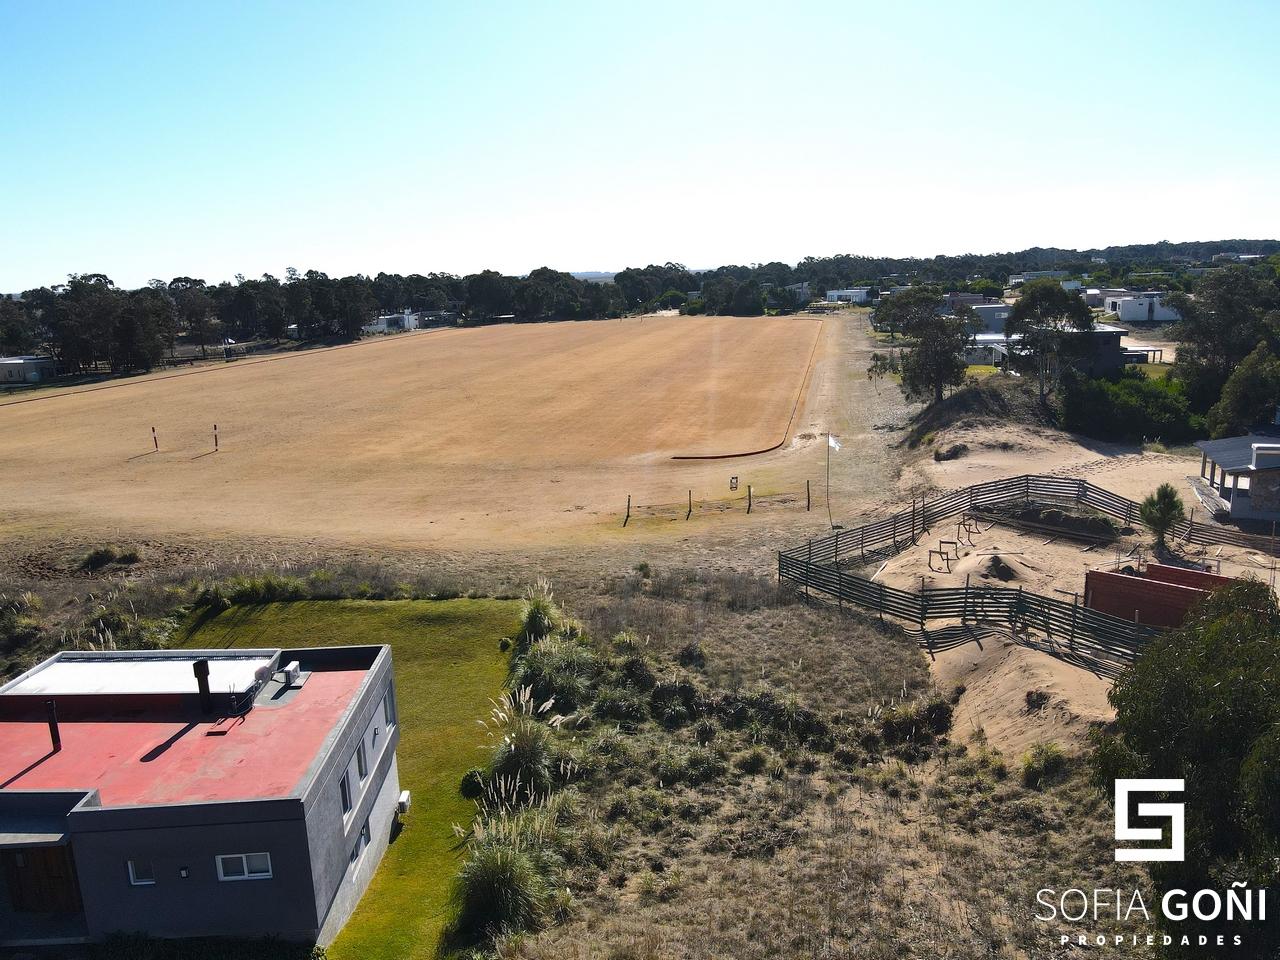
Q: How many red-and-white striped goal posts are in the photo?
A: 2